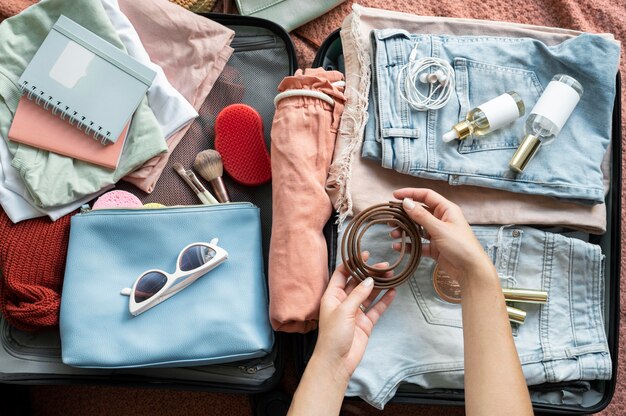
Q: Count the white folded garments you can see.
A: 1